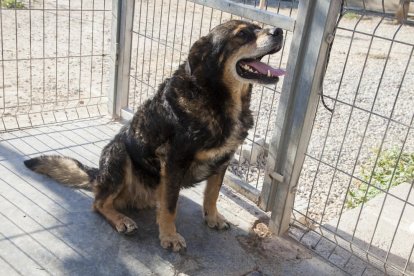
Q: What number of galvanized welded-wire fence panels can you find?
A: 3